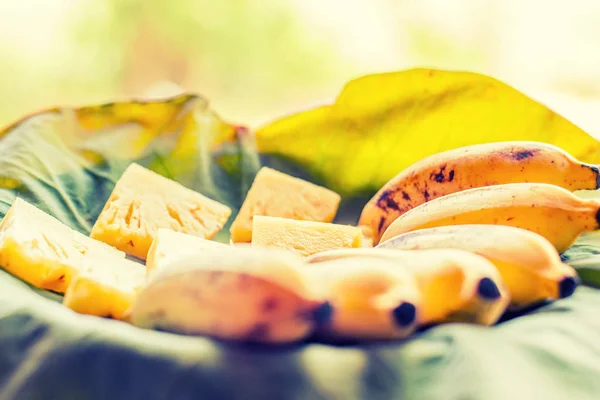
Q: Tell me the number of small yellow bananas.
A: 6